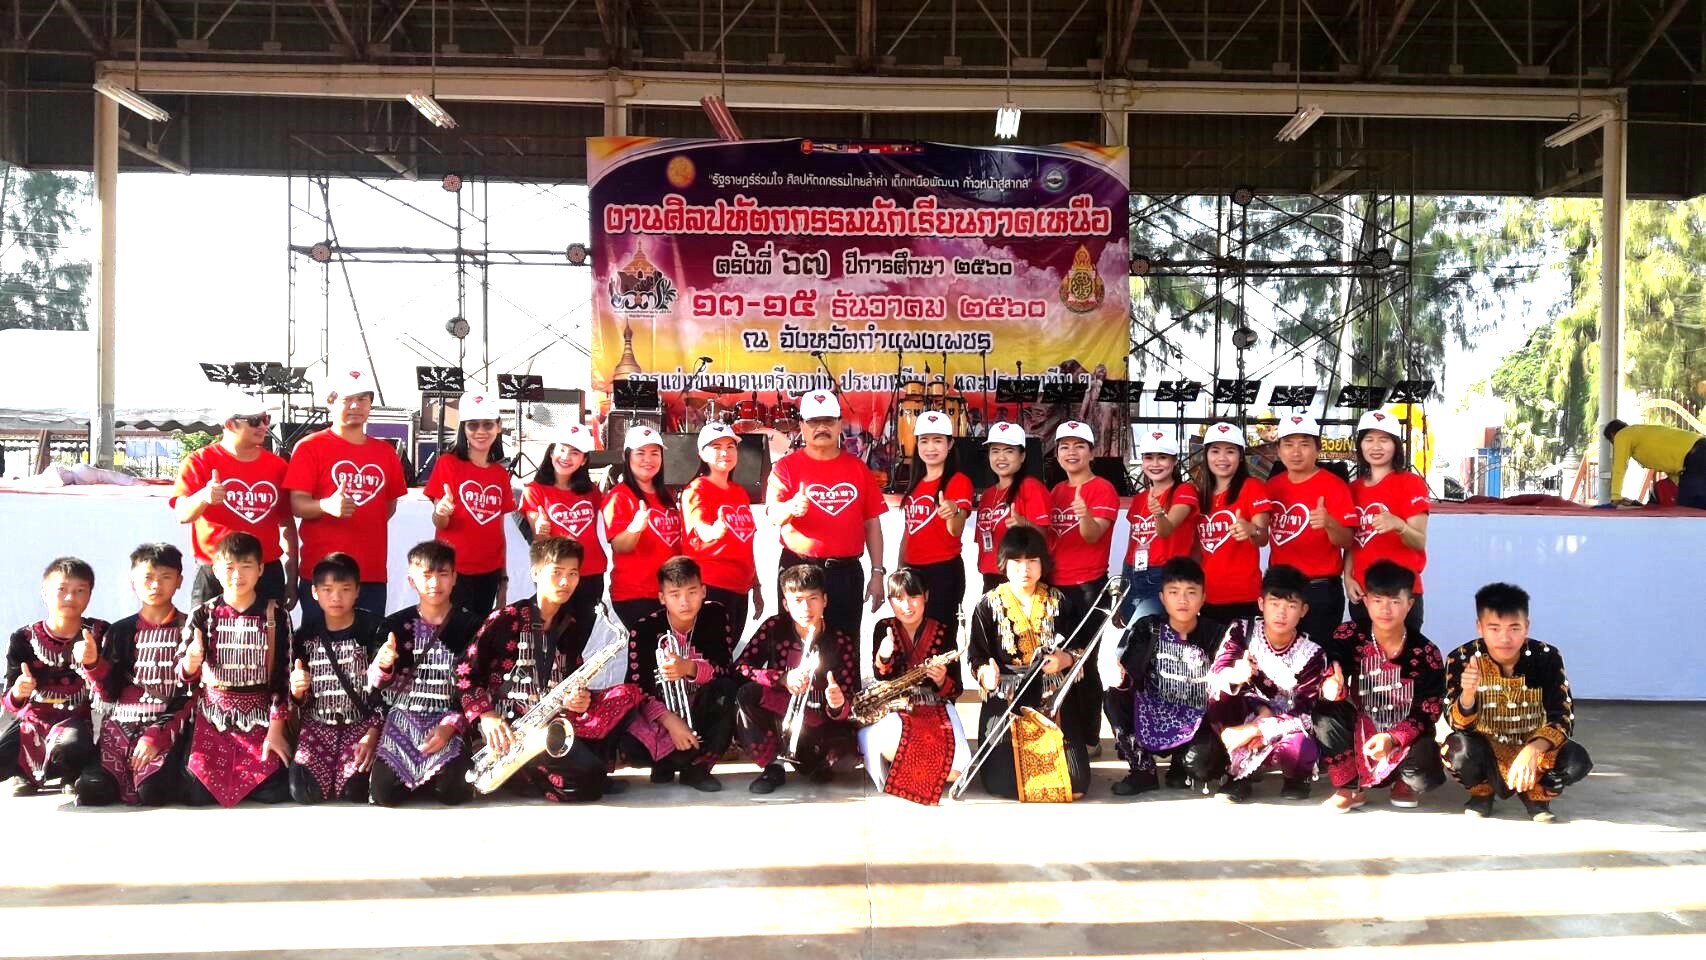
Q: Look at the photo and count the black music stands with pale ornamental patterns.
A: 14